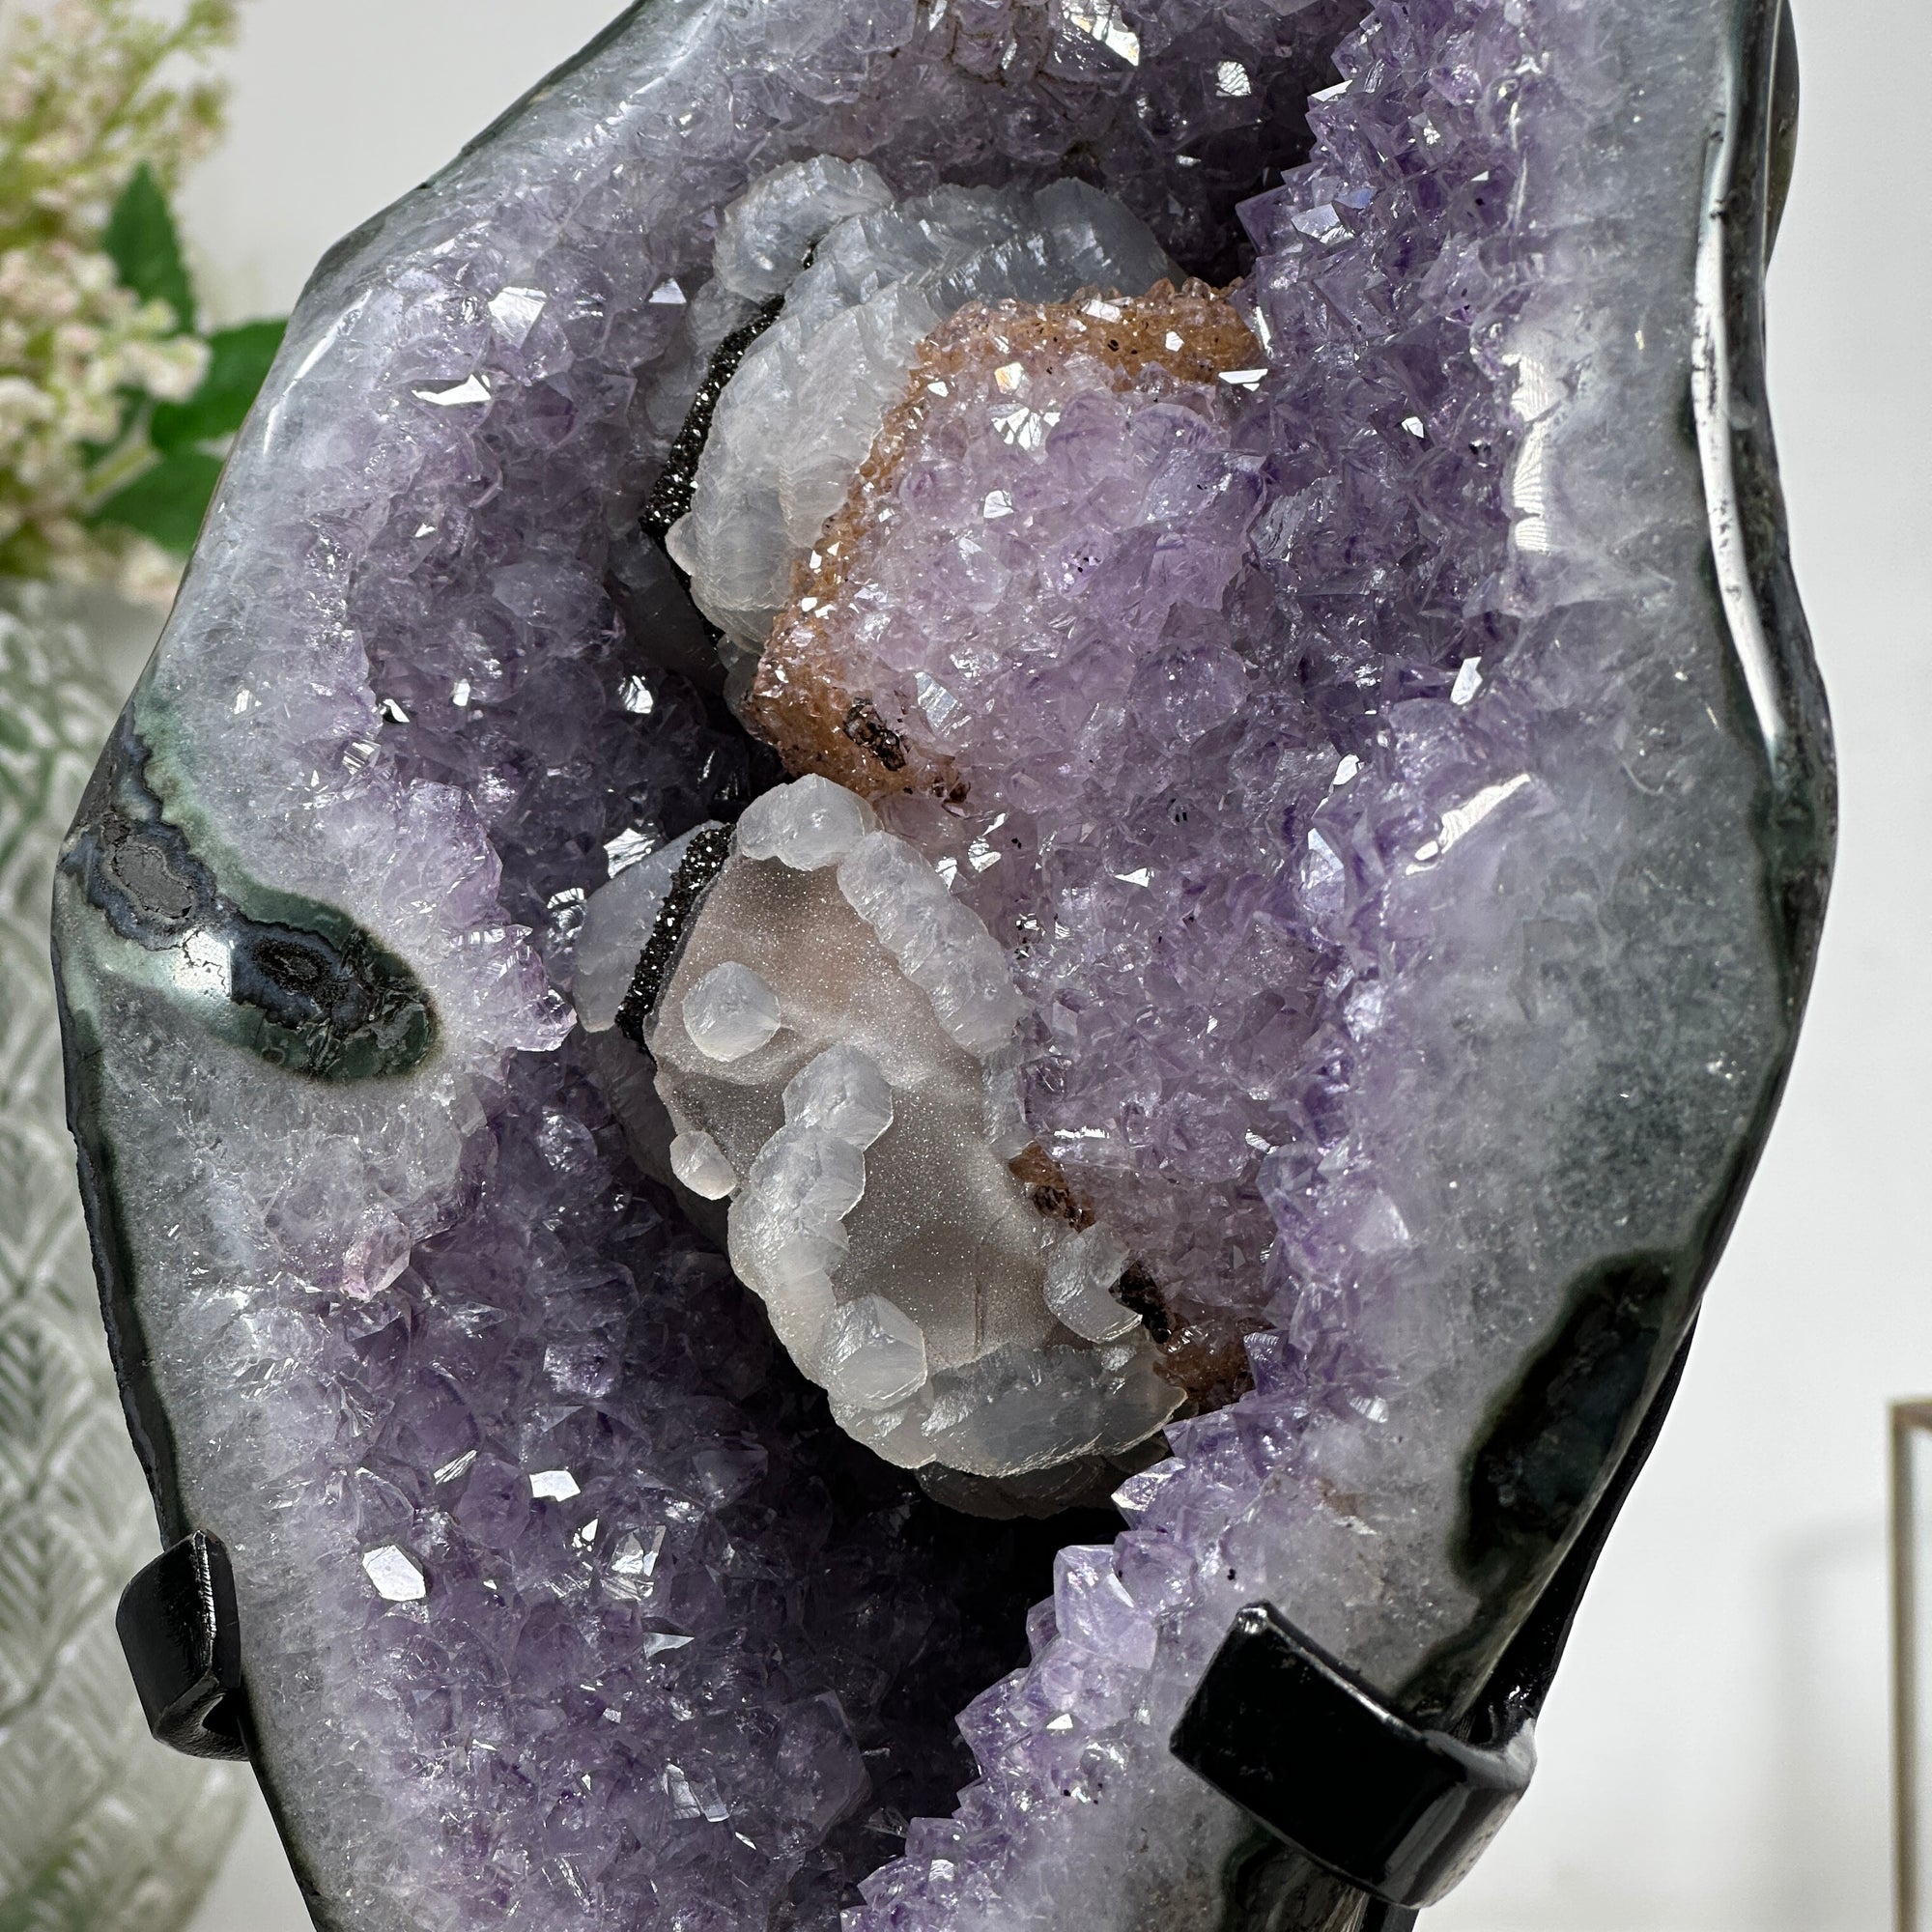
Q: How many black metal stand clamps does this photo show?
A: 2